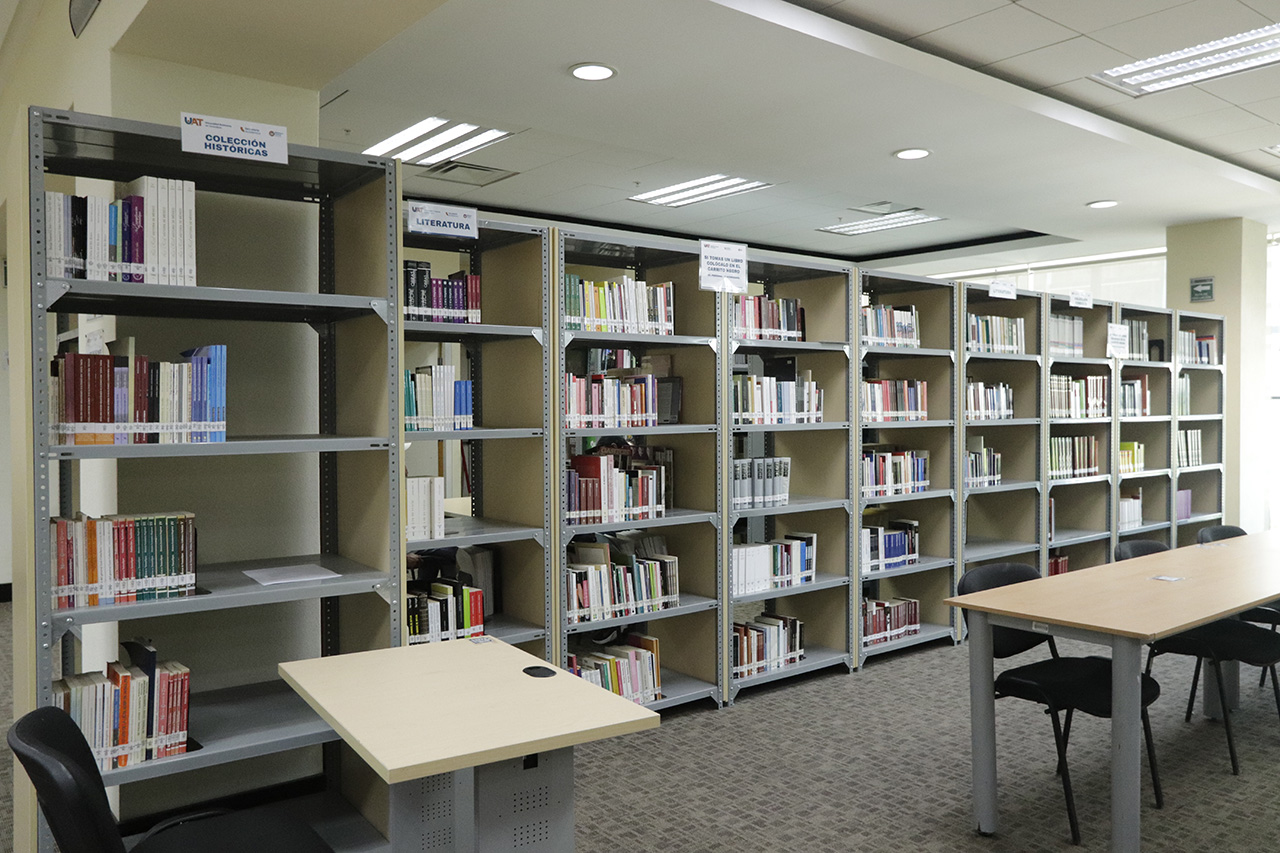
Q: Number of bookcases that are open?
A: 9